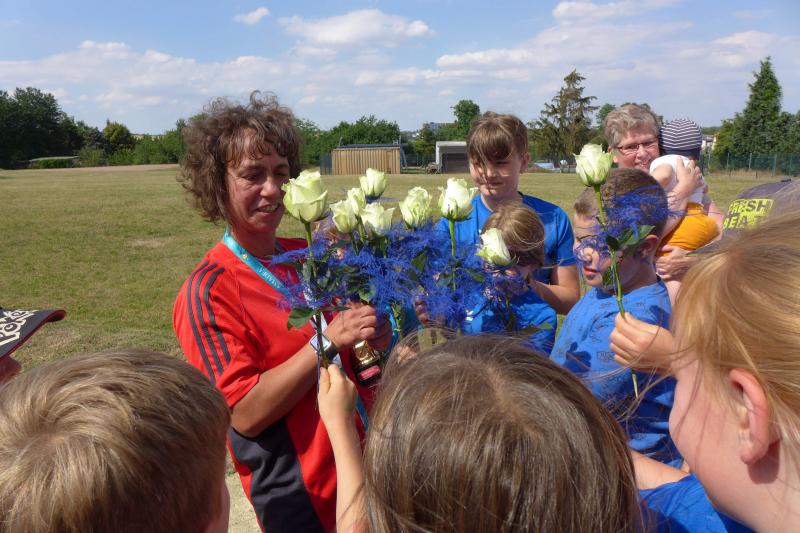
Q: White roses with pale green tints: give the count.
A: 9